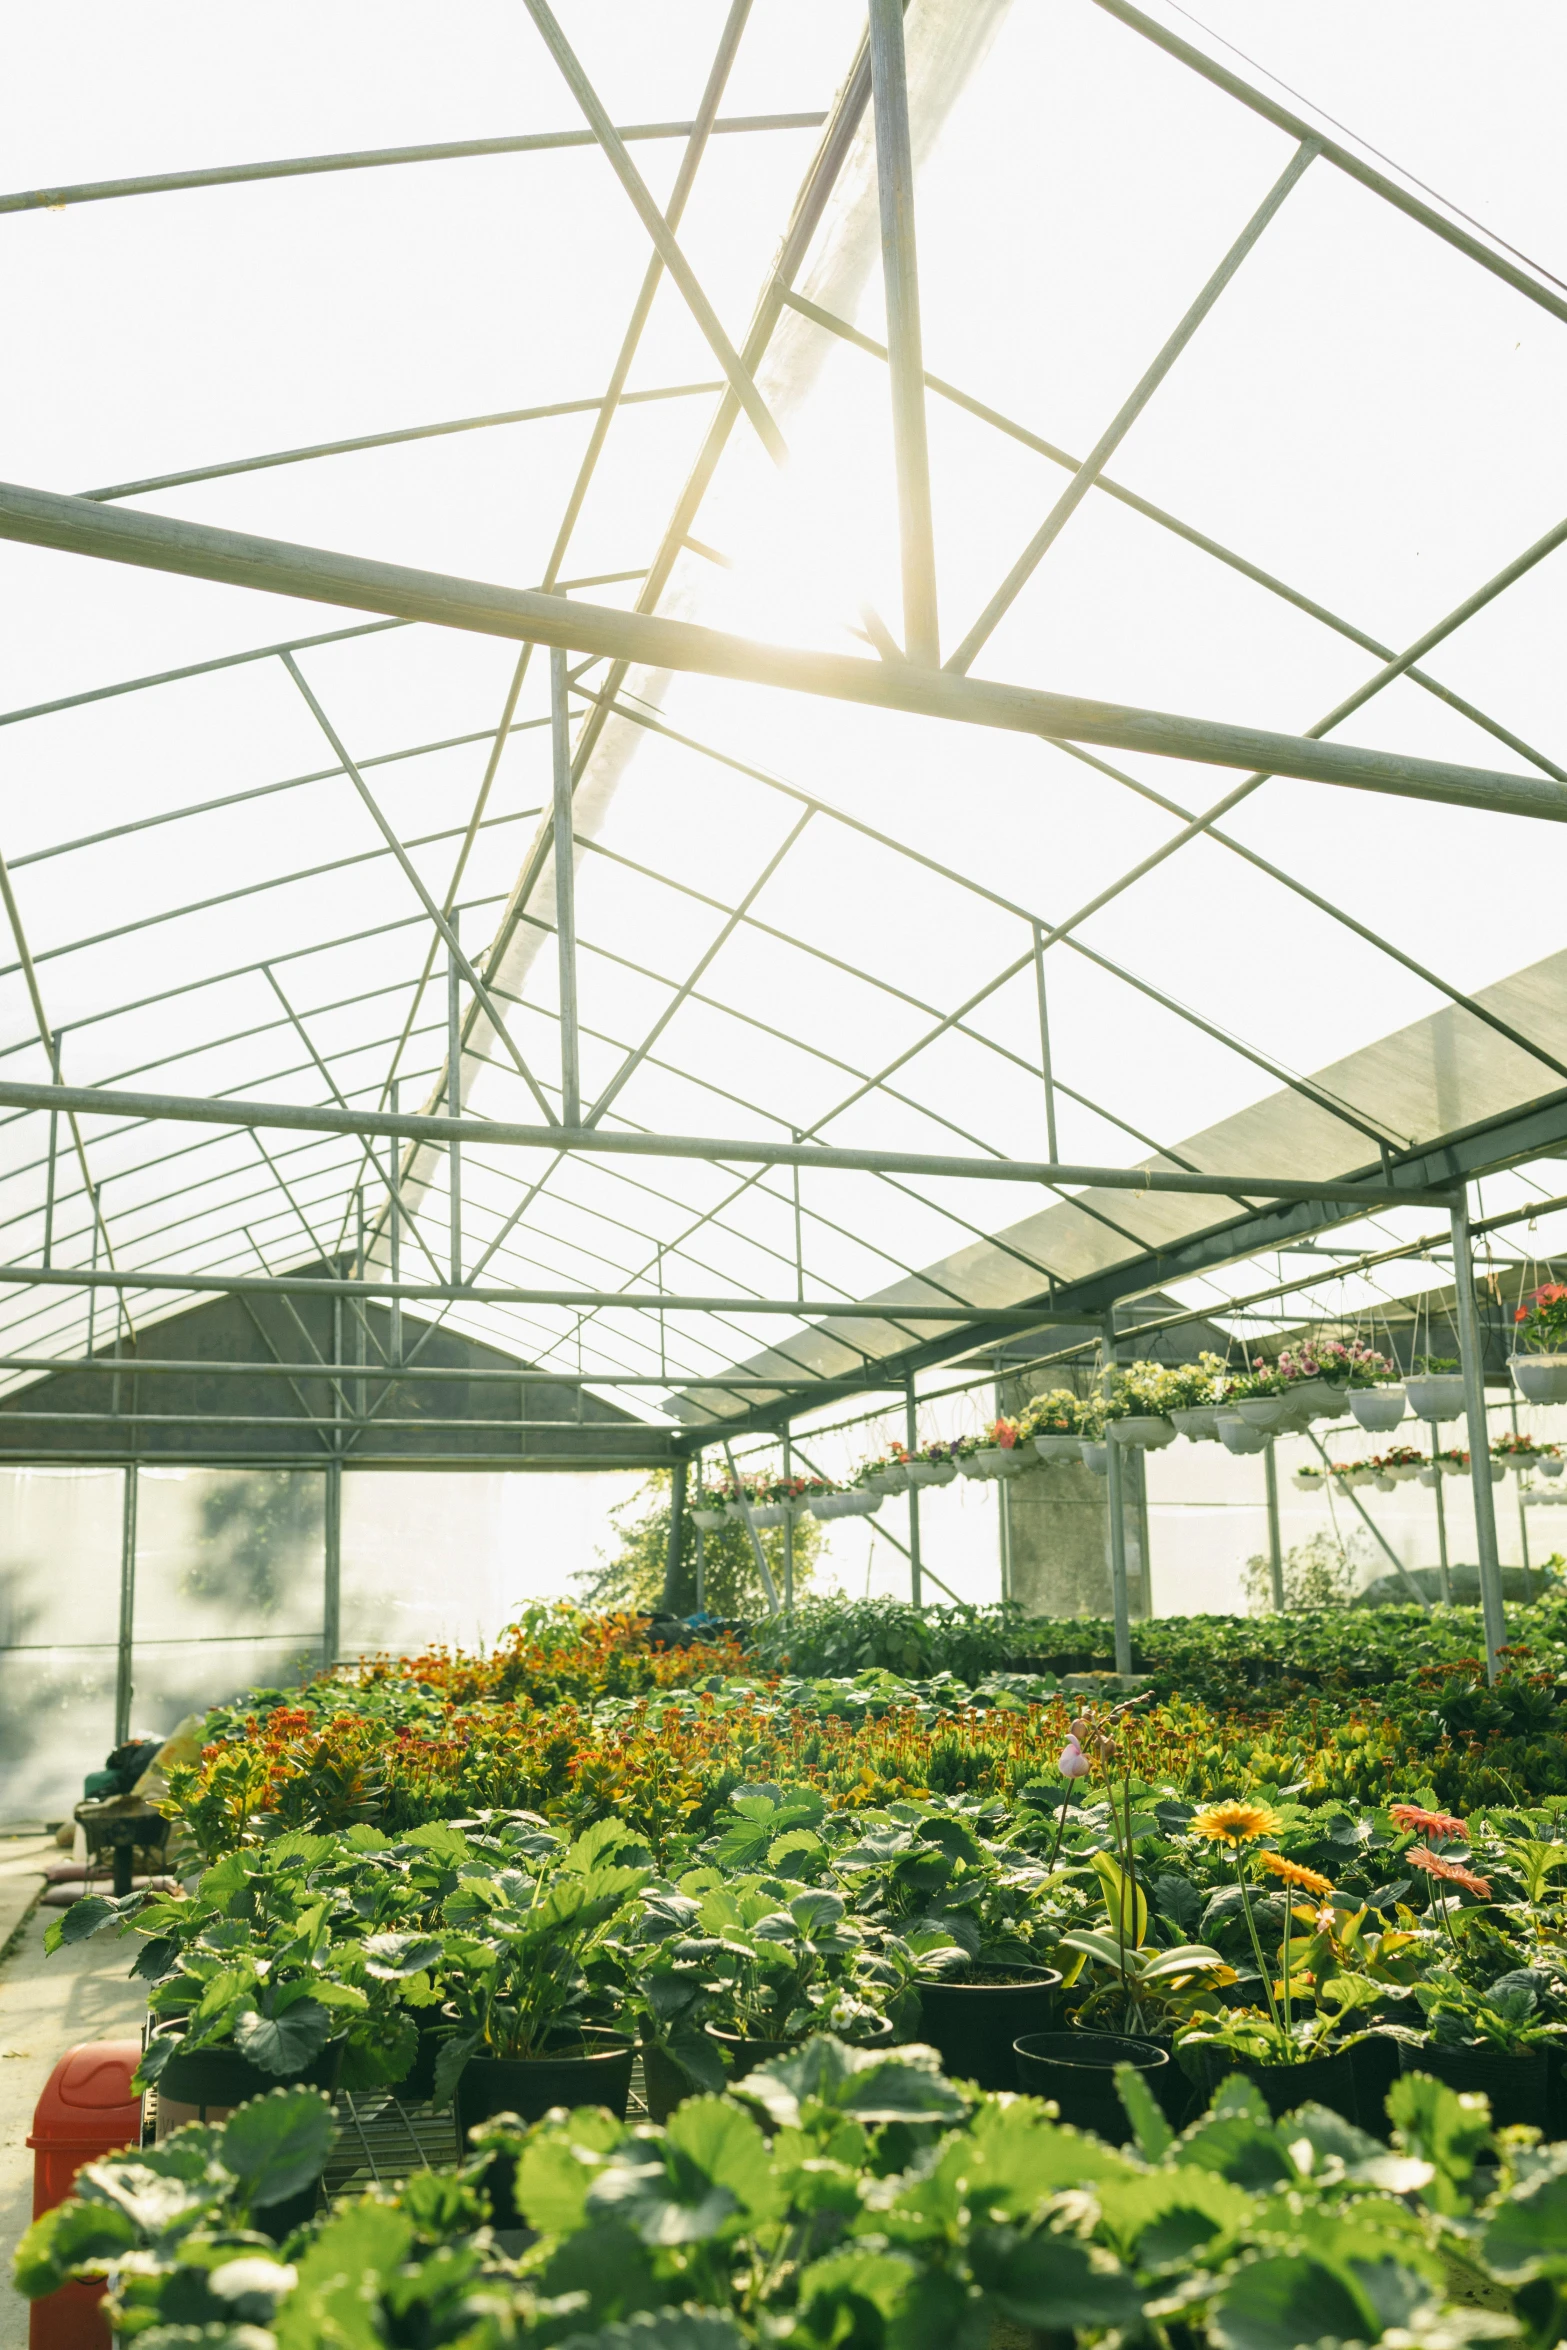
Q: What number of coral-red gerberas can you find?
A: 2